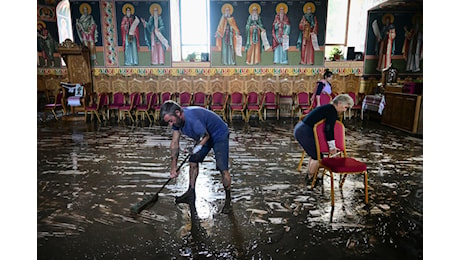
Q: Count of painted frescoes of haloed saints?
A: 10